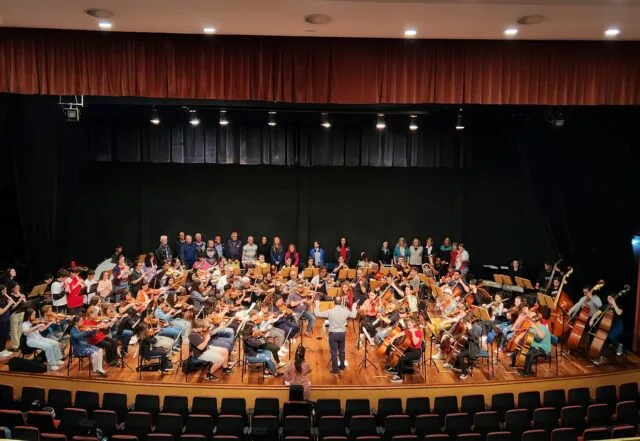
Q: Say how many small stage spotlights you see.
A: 8